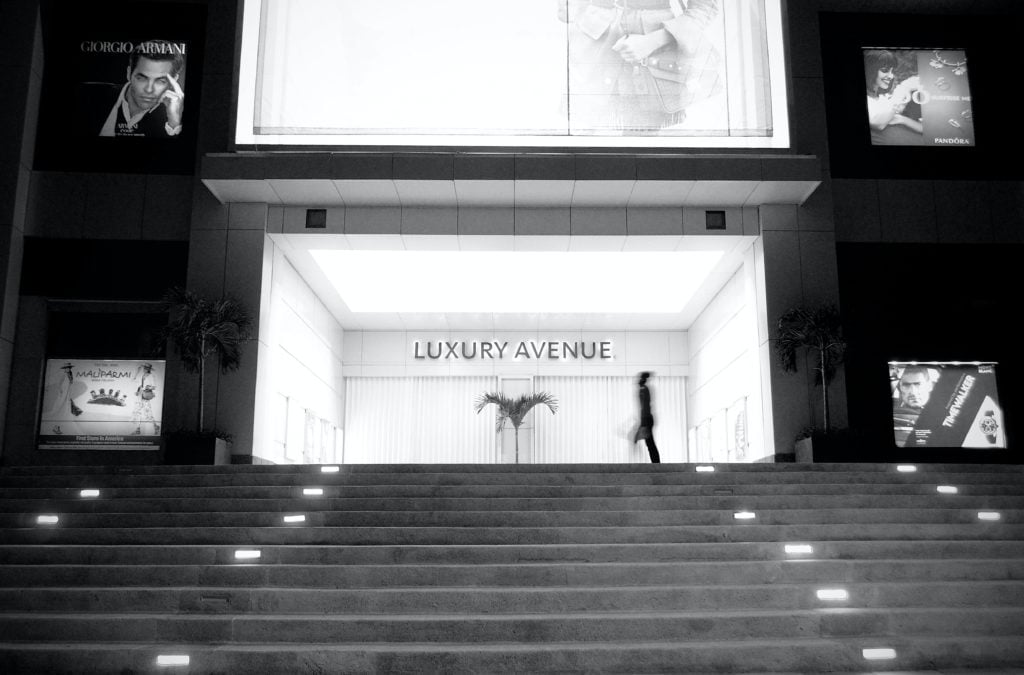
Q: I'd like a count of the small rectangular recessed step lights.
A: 15